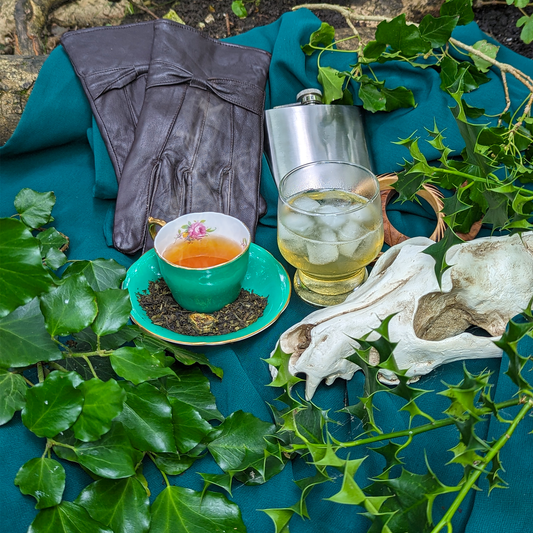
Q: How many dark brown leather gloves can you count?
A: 2